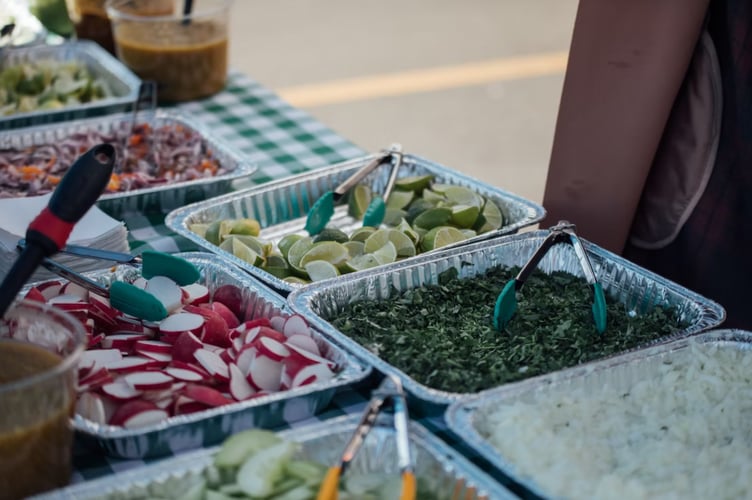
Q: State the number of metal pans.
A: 7